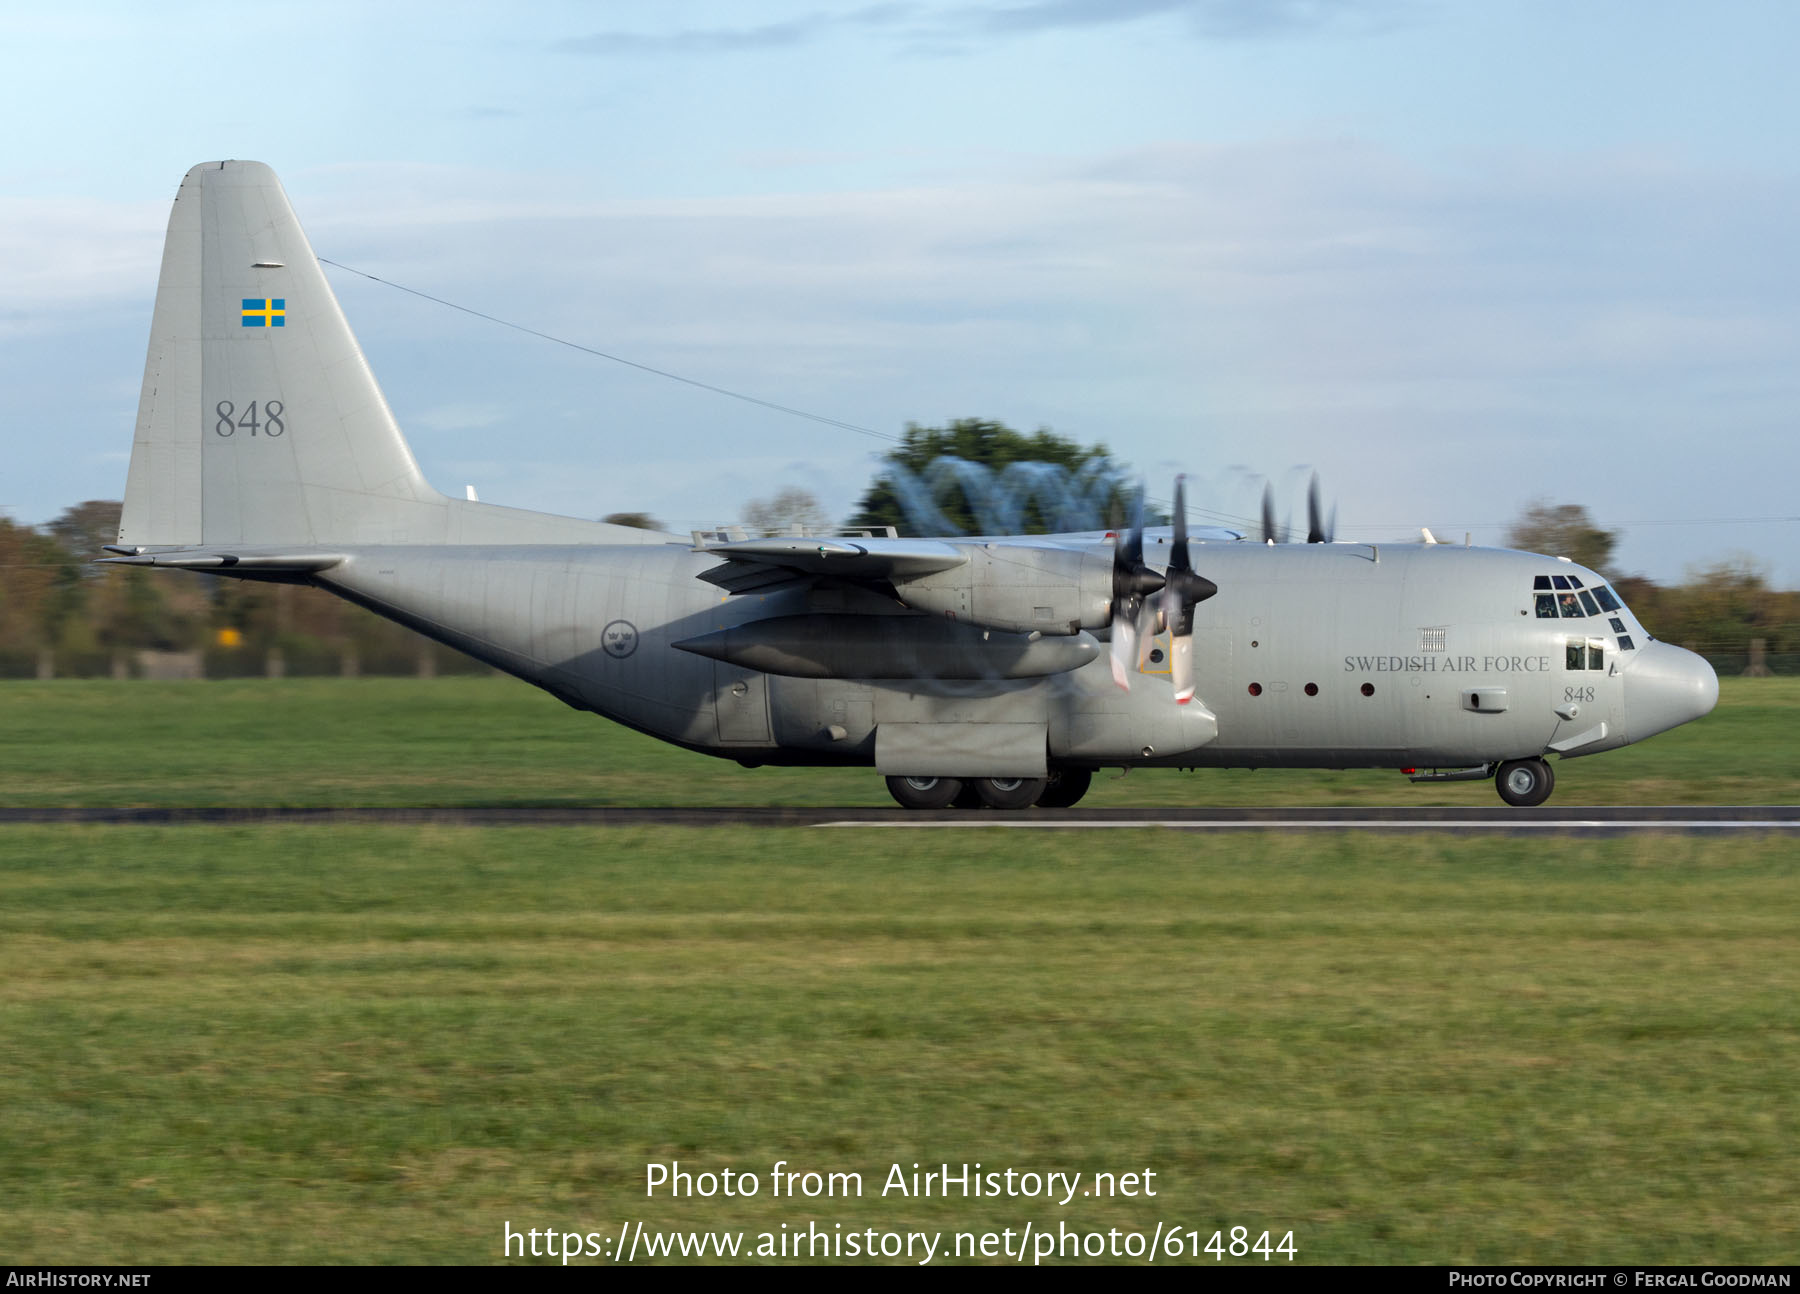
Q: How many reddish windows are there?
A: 3